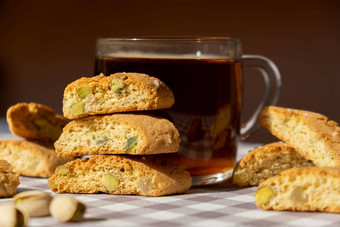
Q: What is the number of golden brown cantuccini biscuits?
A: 9